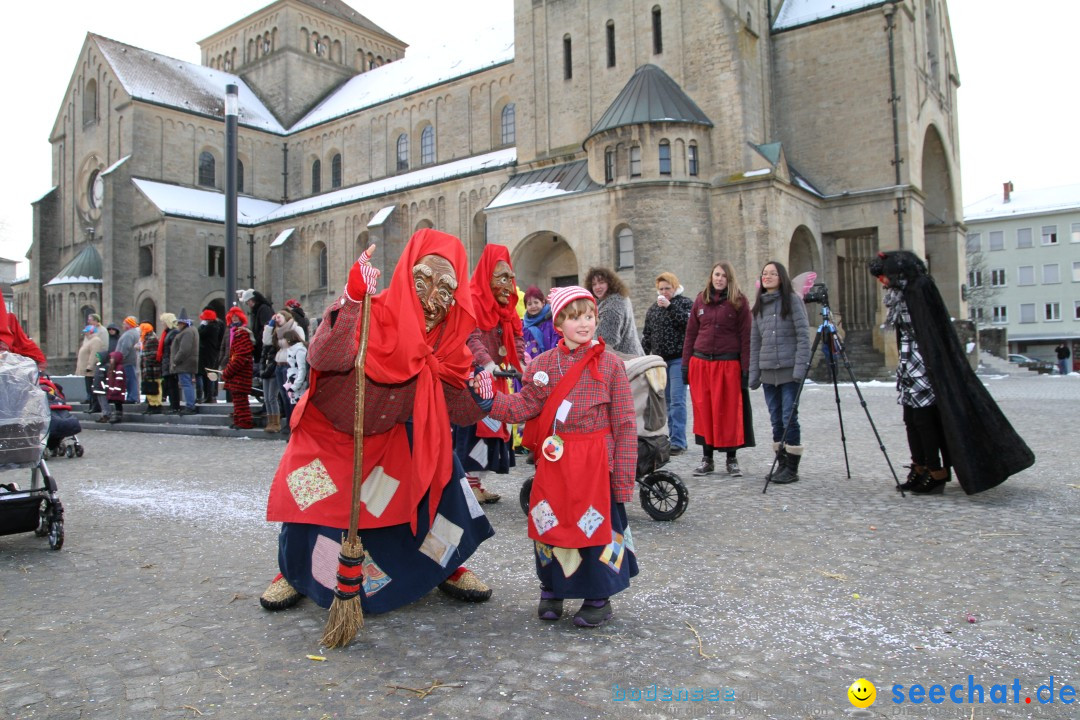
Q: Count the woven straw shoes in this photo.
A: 3